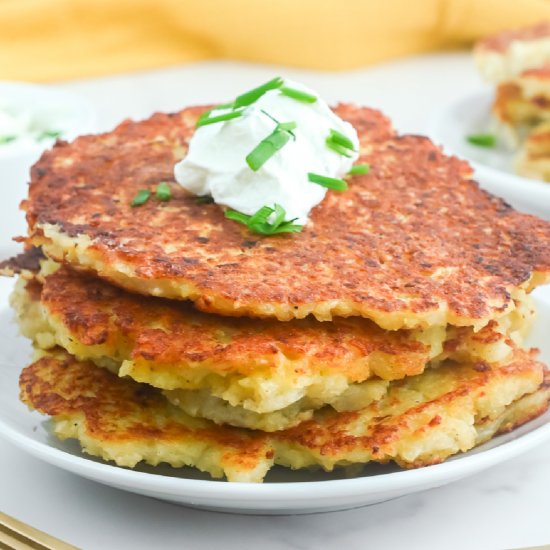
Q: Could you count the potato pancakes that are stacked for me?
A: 3